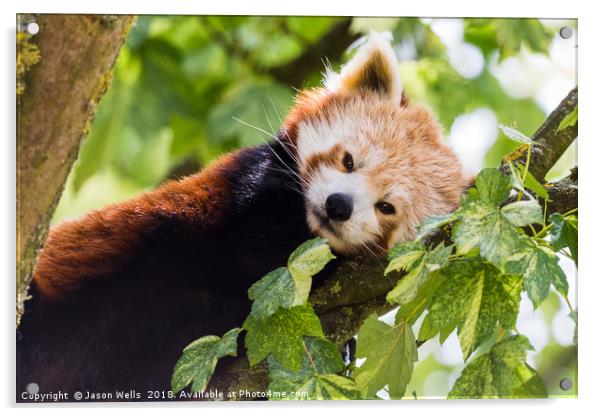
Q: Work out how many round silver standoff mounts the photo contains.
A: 4